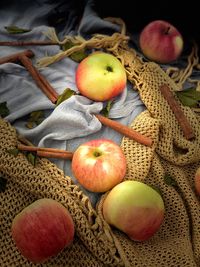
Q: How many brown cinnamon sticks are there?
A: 6